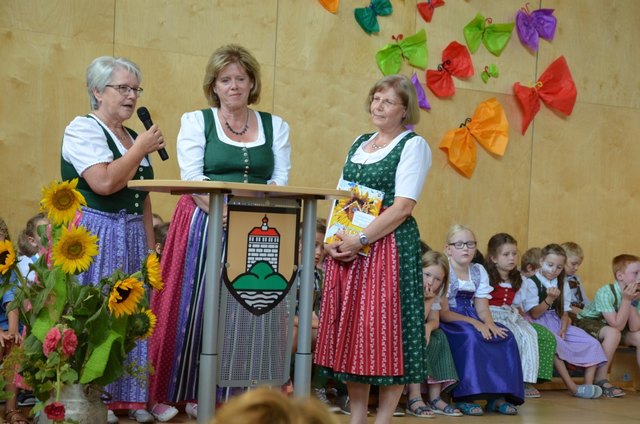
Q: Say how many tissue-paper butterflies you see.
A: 11